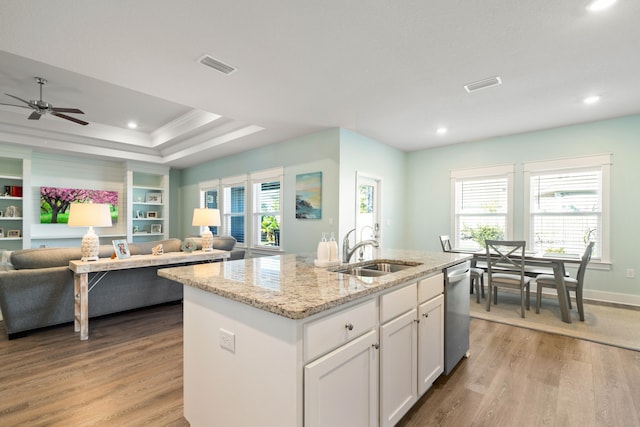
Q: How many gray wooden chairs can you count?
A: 3